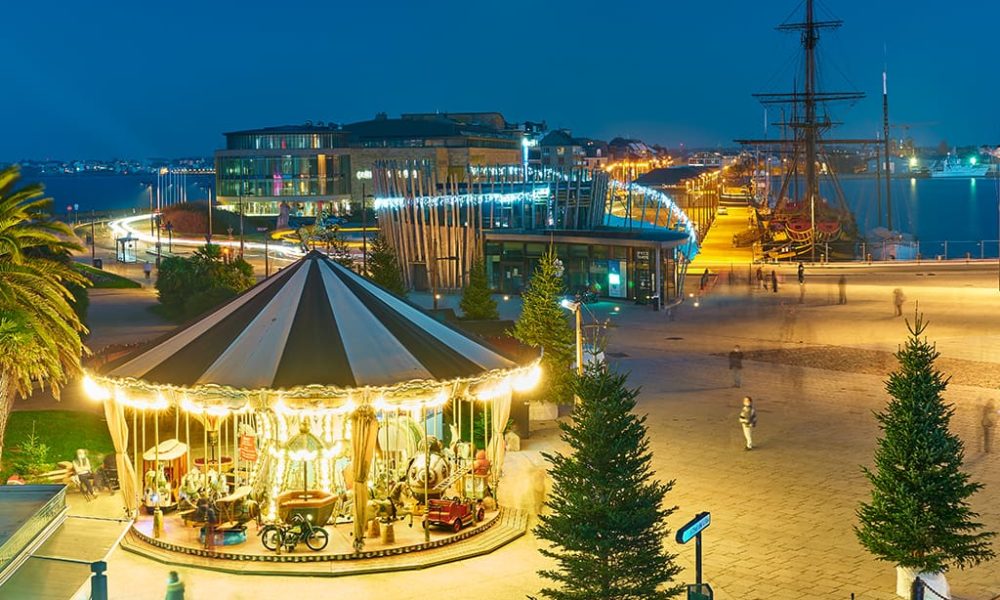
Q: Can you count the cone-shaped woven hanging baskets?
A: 0